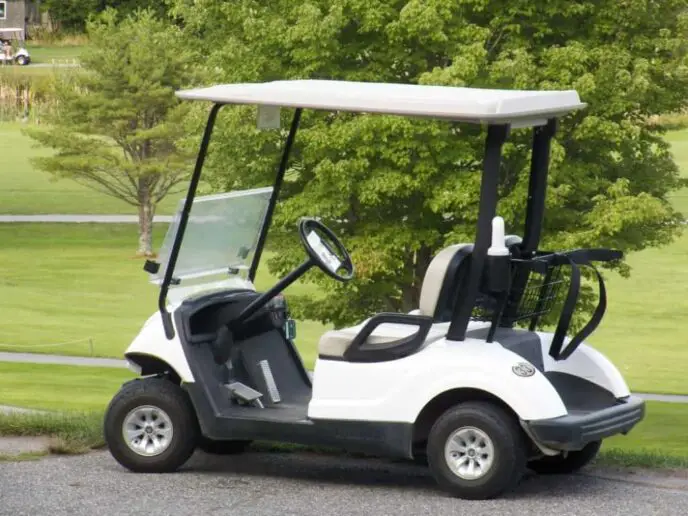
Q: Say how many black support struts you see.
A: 4